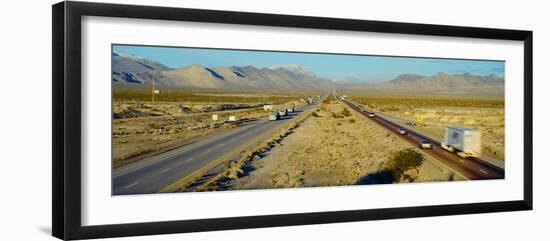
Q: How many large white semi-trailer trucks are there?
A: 1